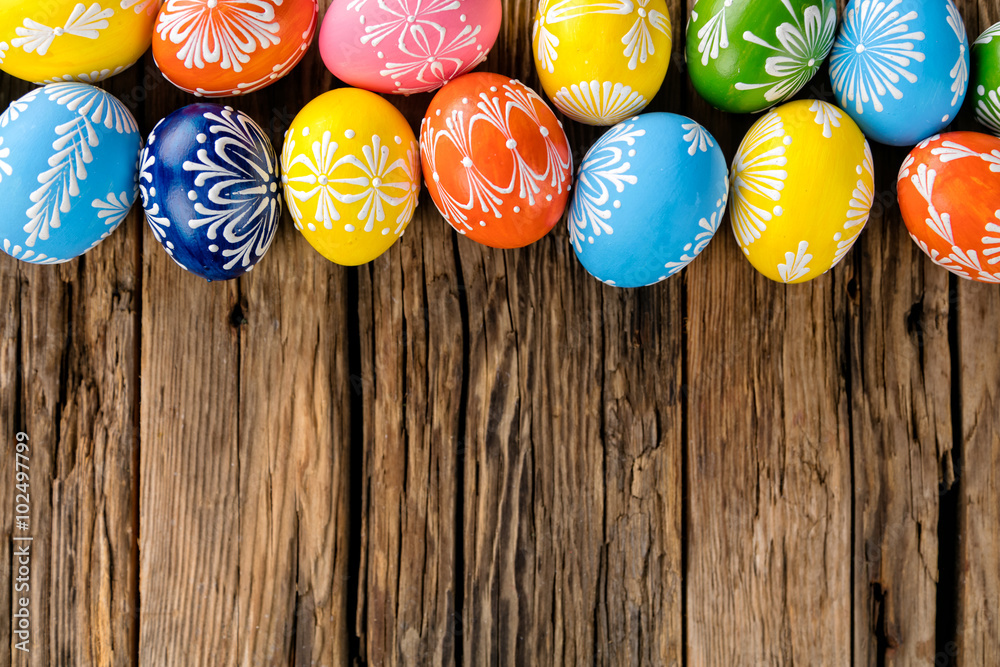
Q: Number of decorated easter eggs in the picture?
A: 14